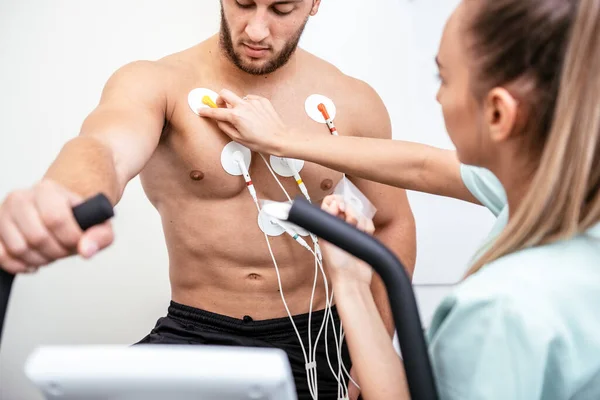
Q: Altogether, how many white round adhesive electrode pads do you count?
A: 6